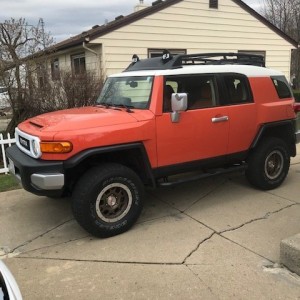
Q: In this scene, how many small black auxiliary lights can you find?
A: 2